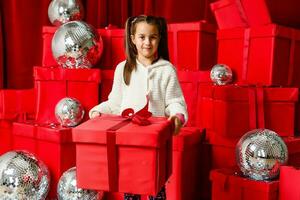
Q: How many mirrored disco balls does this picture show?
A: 7